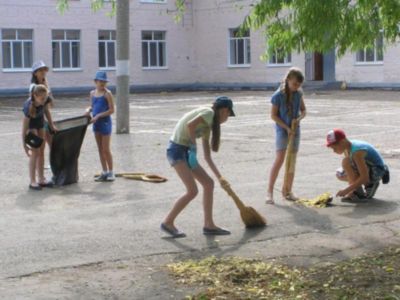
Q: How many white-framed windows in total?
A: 7